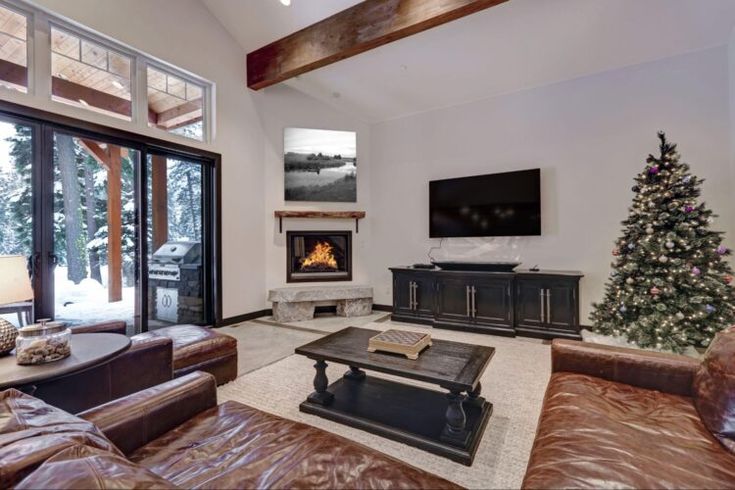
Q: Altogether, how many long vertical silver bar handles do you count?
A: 6